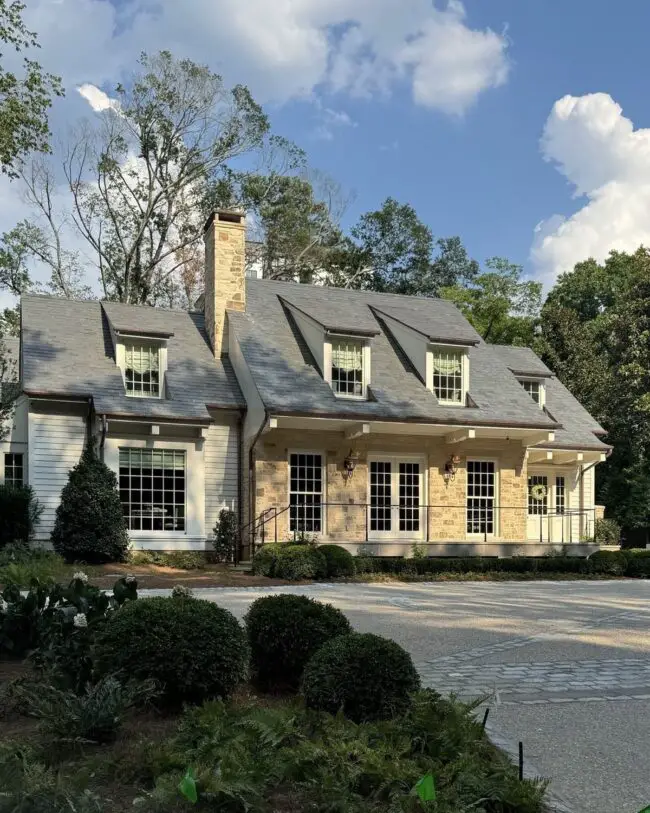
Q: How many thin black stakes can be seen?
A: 2